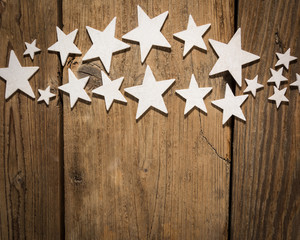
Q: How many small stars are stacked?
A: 3